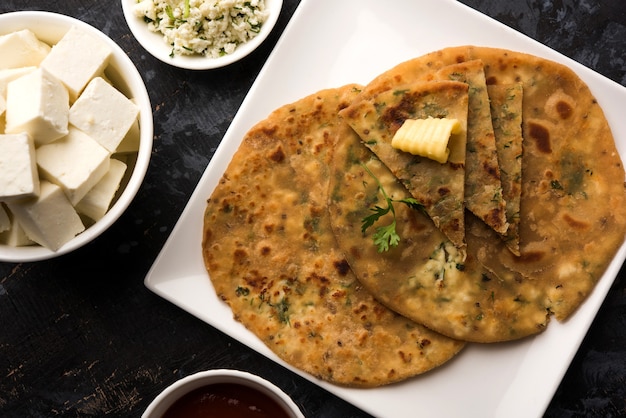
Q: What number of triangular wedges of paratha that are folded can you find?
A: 3